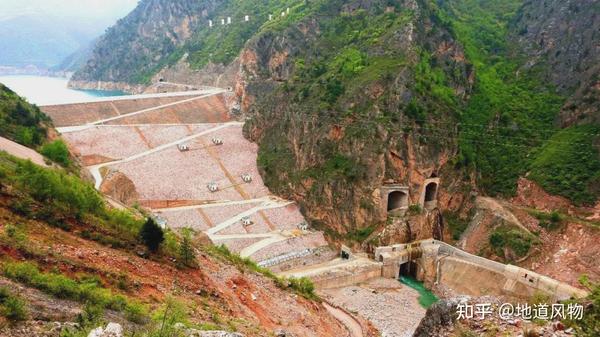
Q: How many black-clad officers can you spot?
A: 0